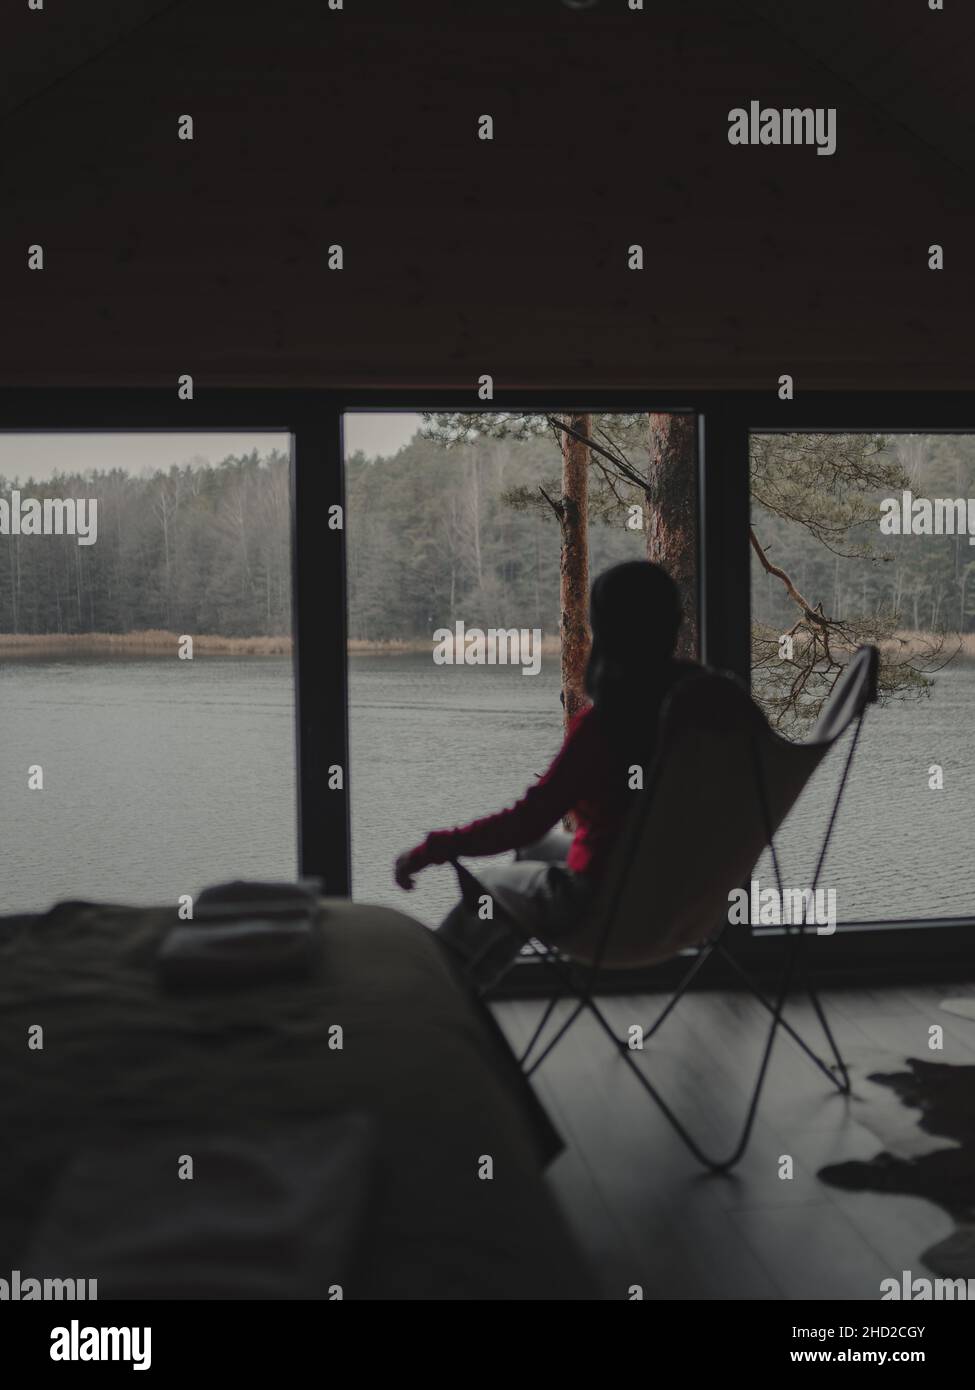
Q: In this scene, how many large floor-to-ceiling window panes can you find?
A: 3